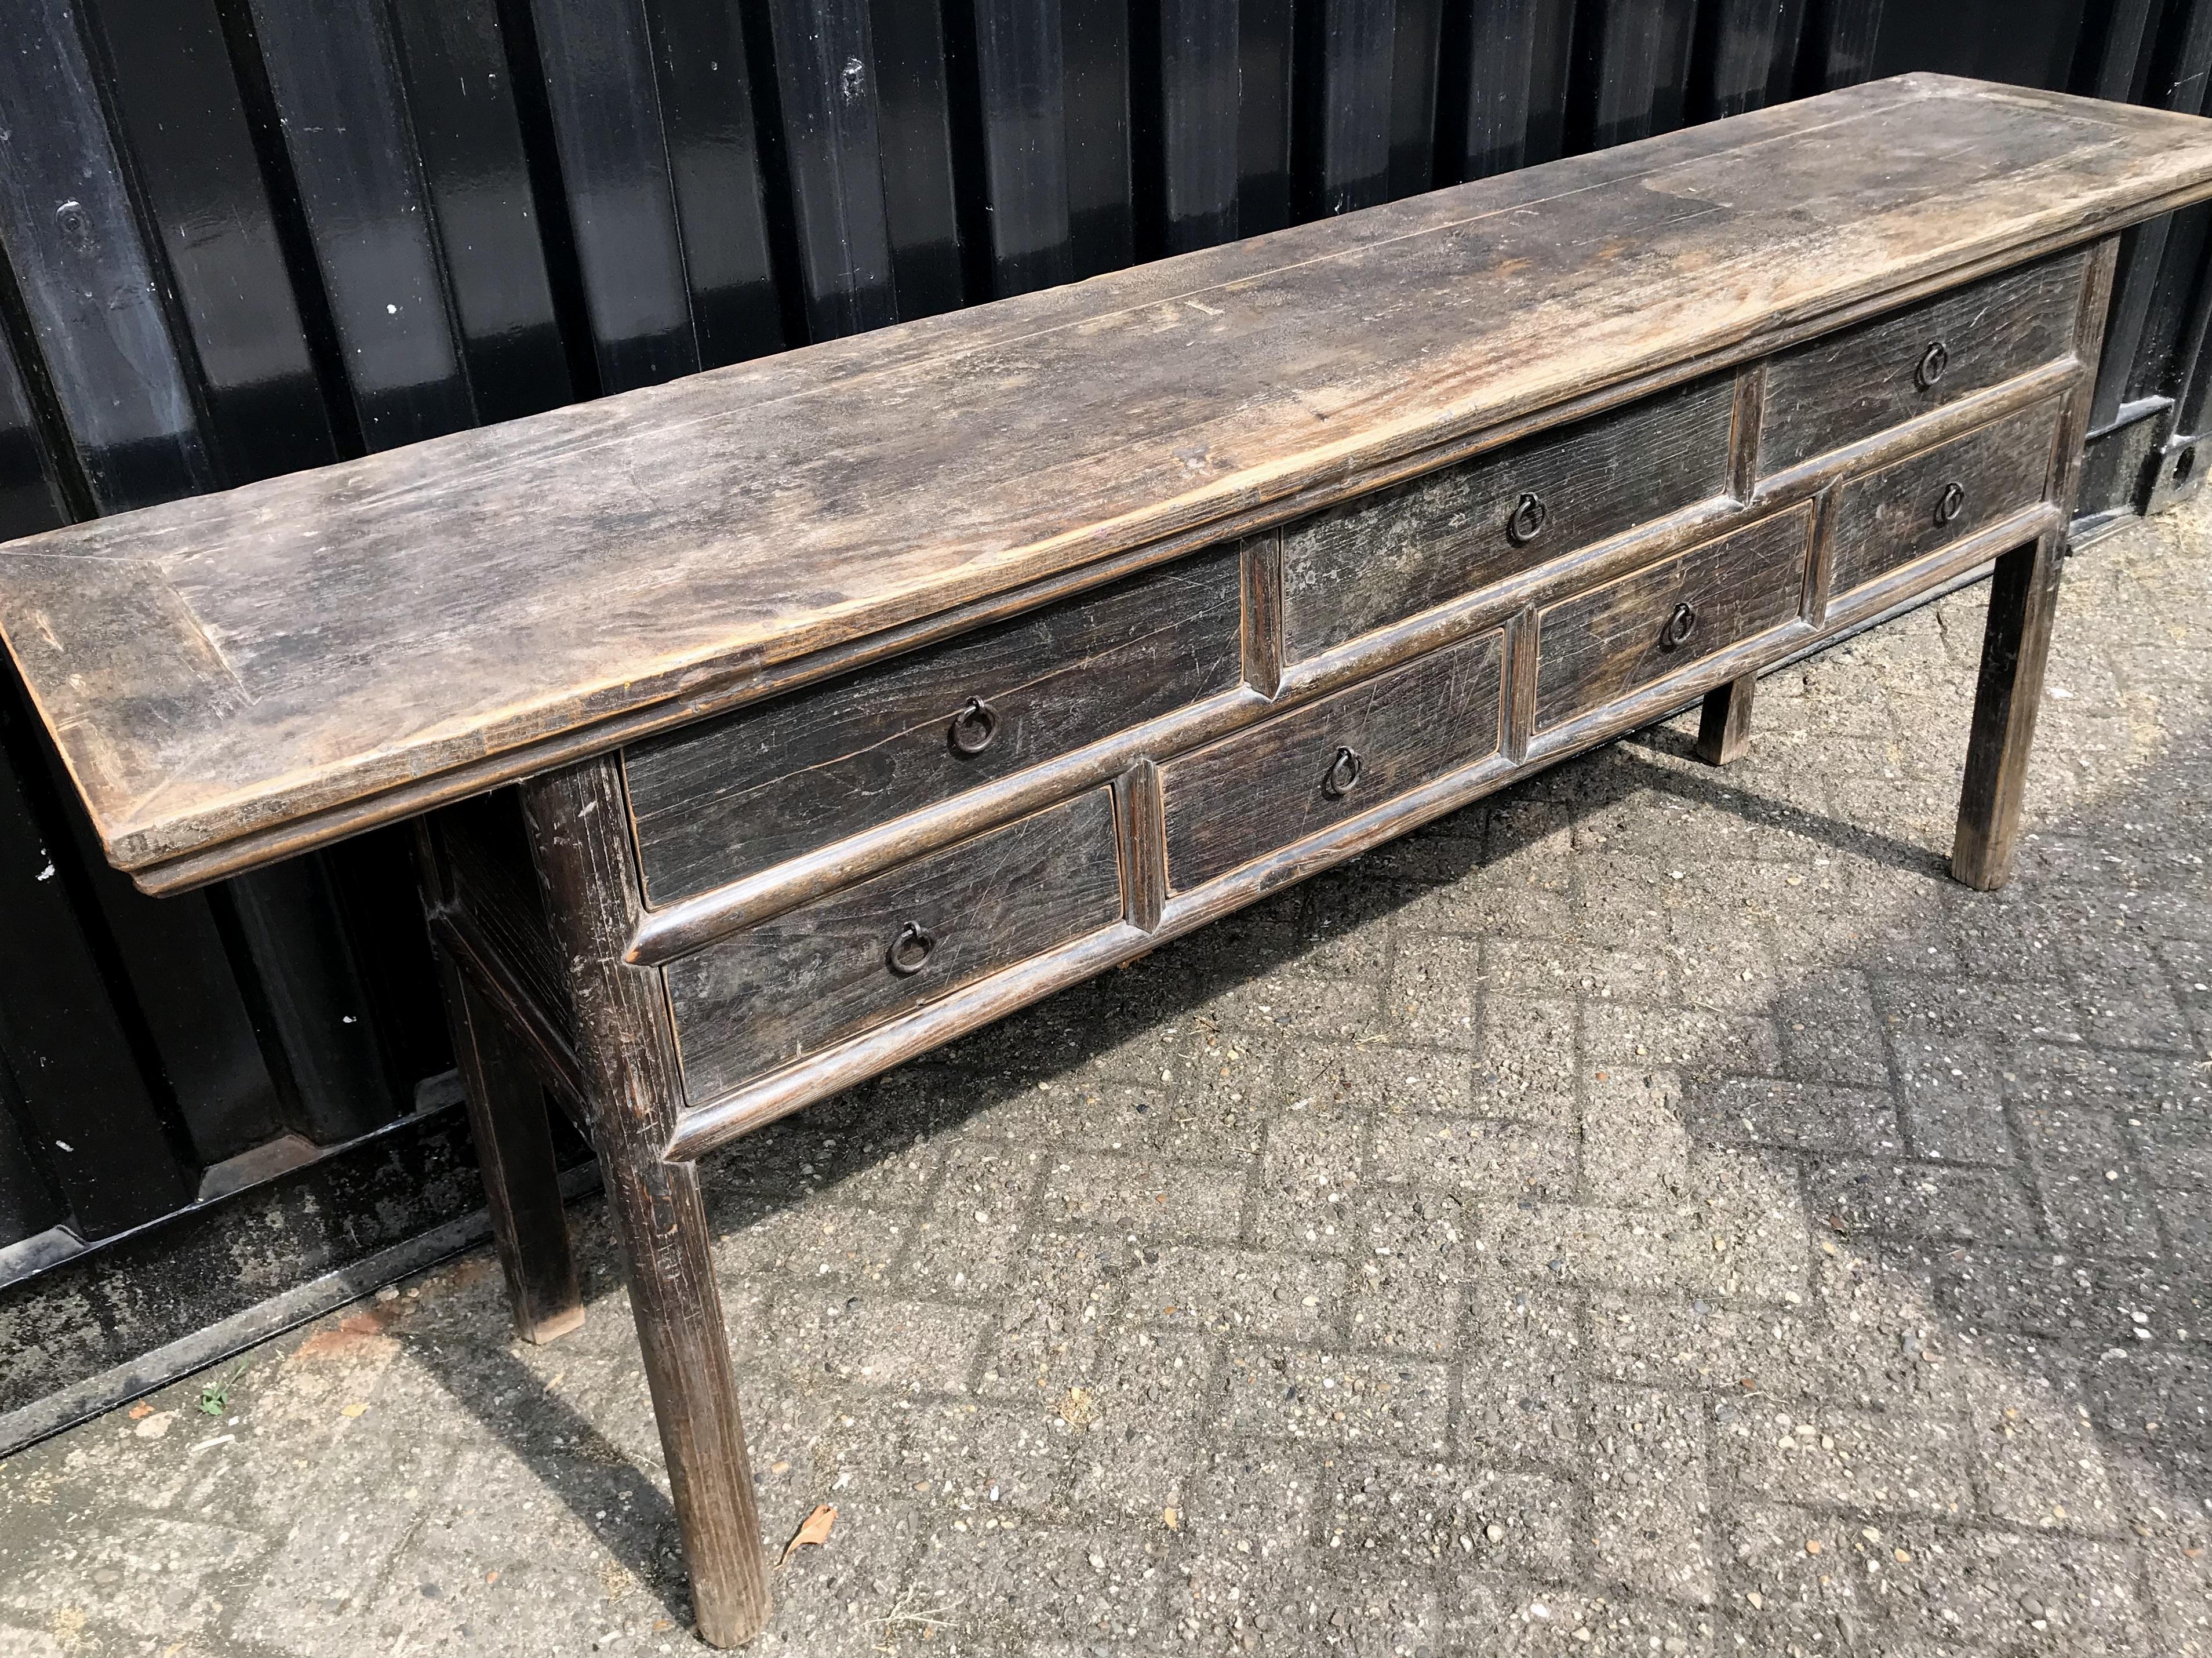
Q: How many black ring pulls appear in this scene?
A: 7